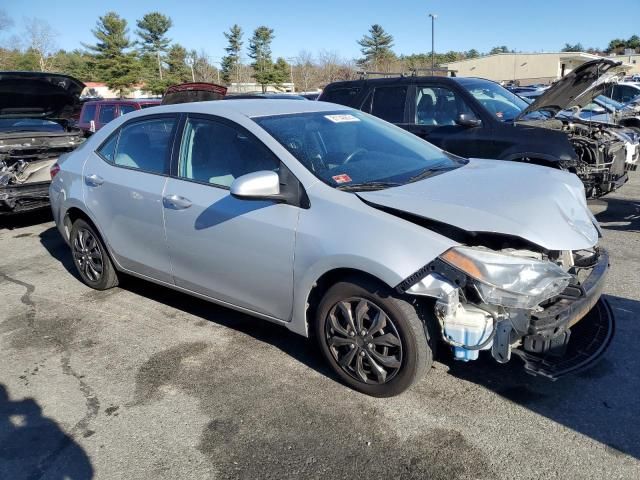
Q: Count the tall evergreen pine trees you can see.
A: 5